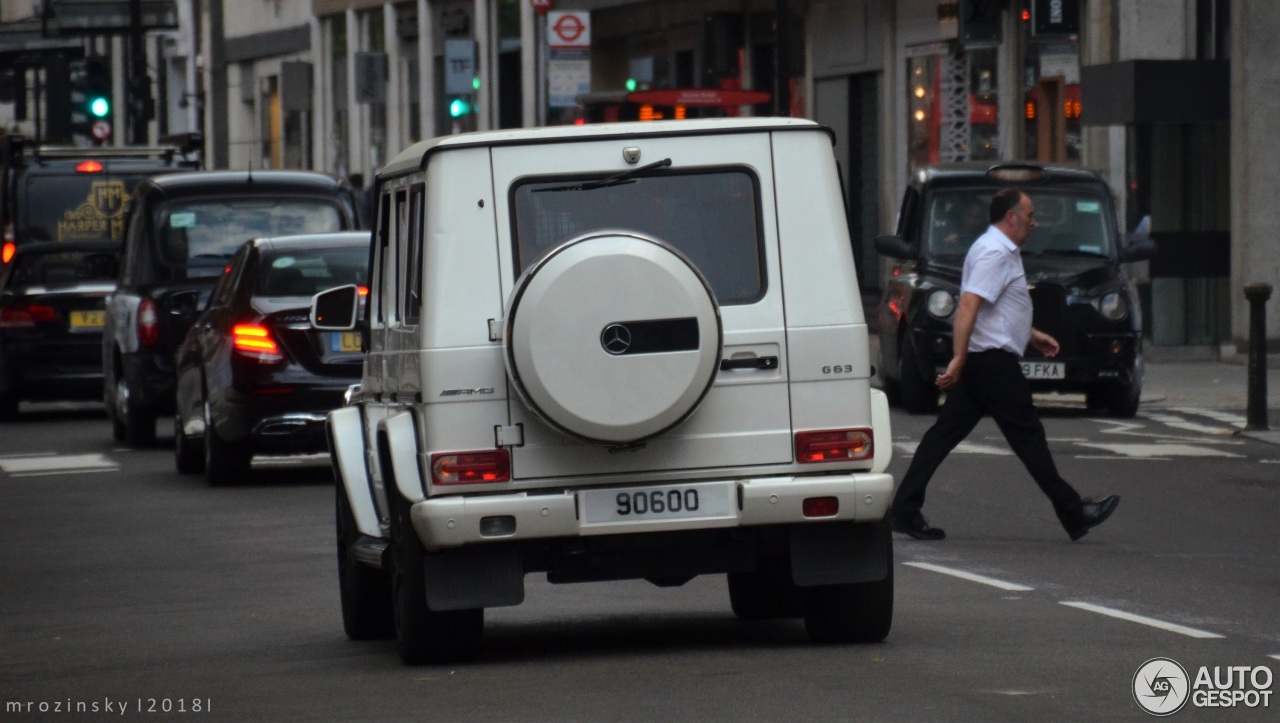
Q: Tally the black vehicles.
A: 5